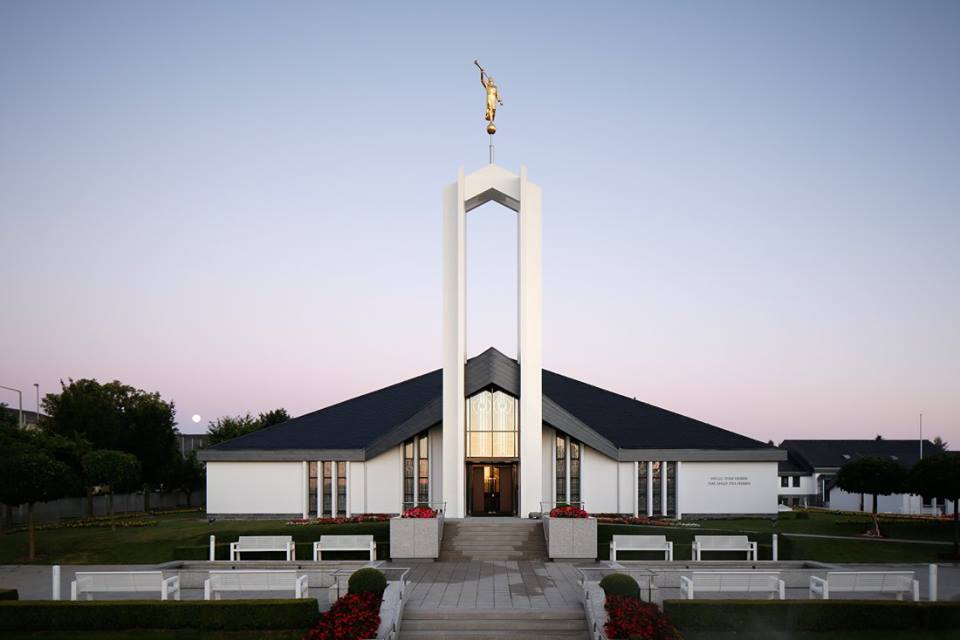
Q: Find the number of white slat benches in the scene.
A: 8